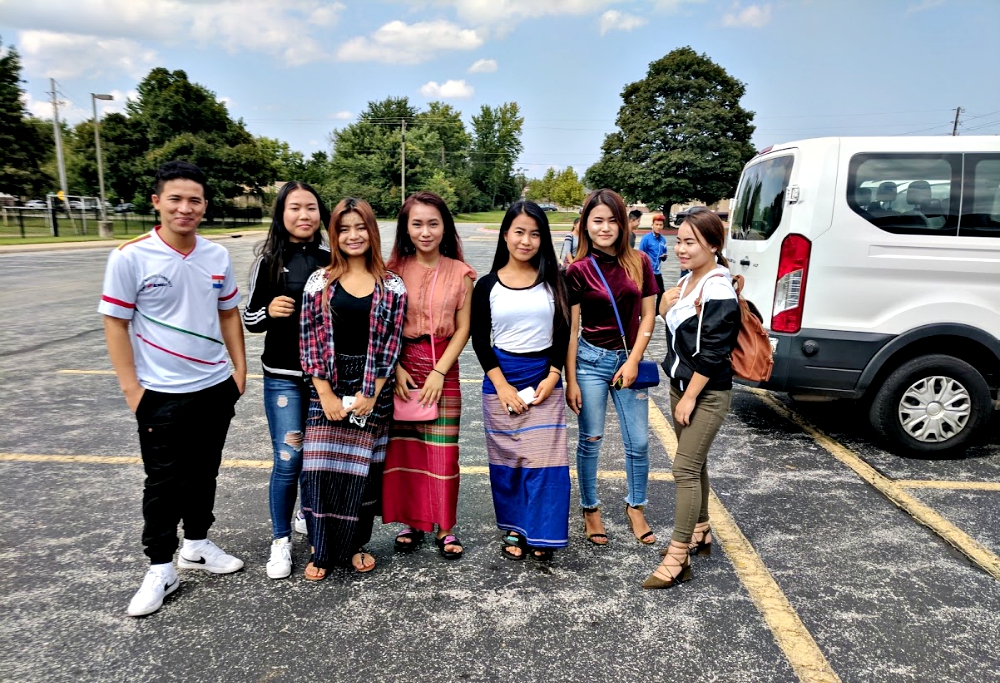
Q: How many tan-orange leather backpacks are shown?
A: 1